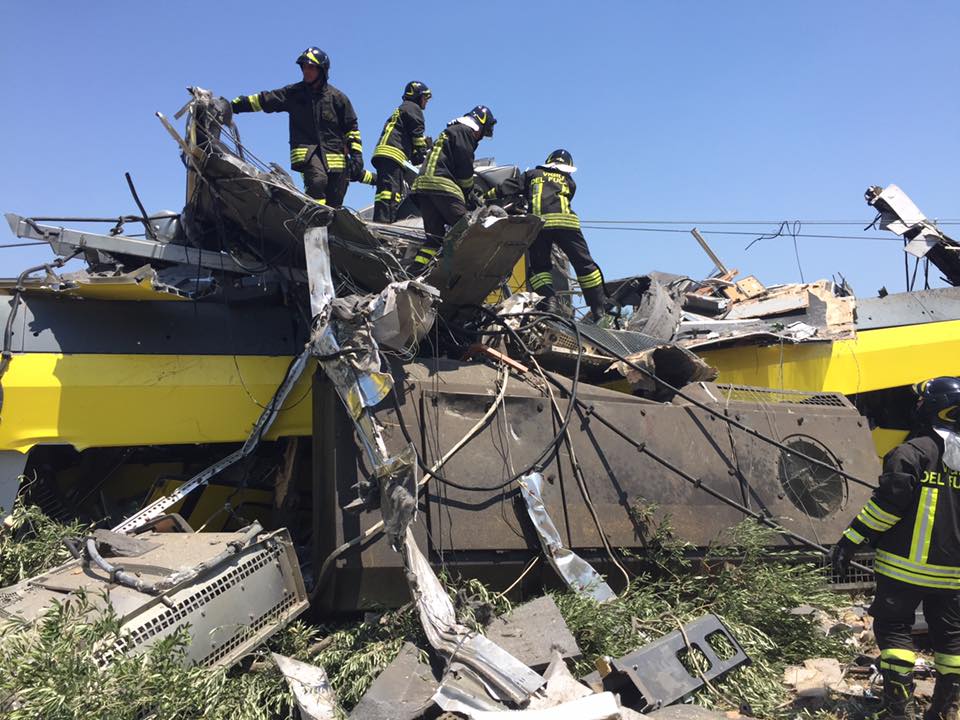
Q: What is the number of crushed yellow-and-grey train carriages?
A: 2